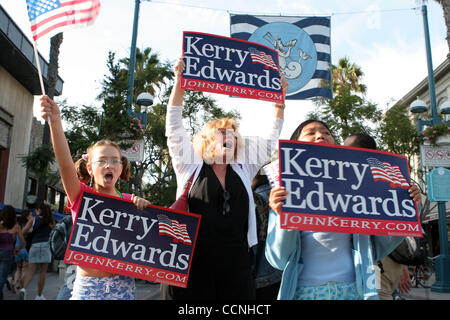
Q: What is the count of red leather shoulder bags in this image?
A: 1